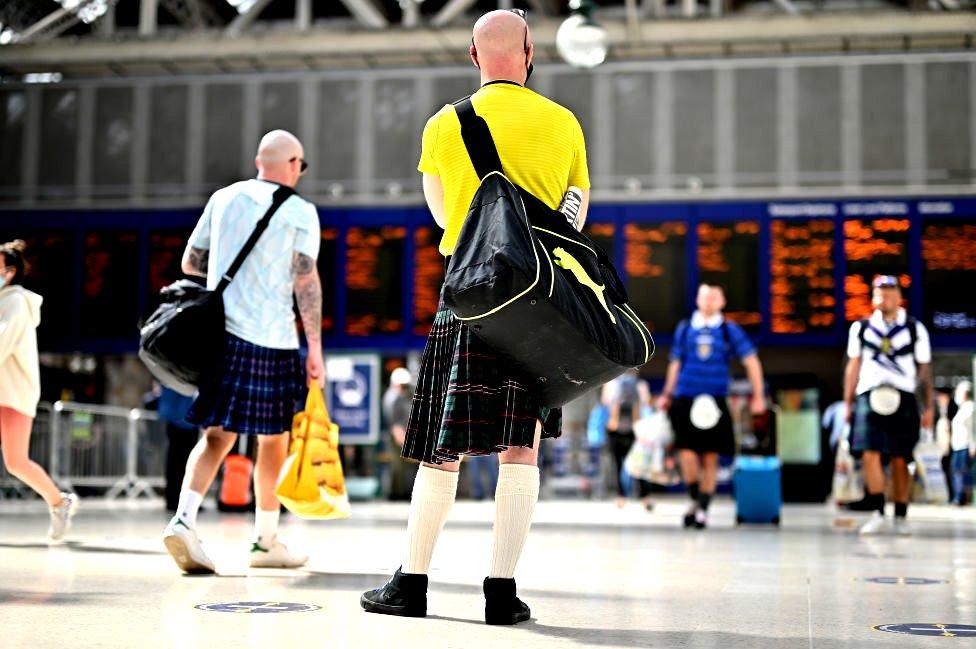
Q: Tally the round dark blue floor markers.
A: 3